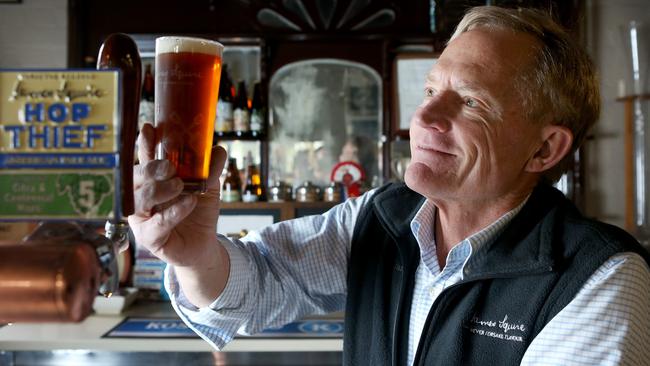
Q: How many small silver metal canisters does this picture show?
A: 3